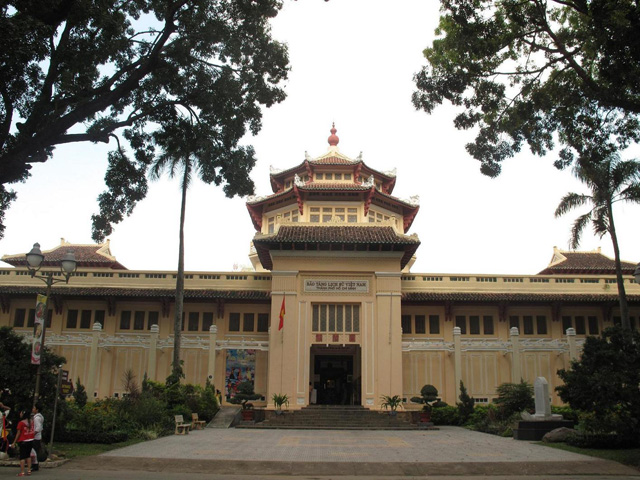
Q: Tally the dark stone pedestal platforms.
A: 1